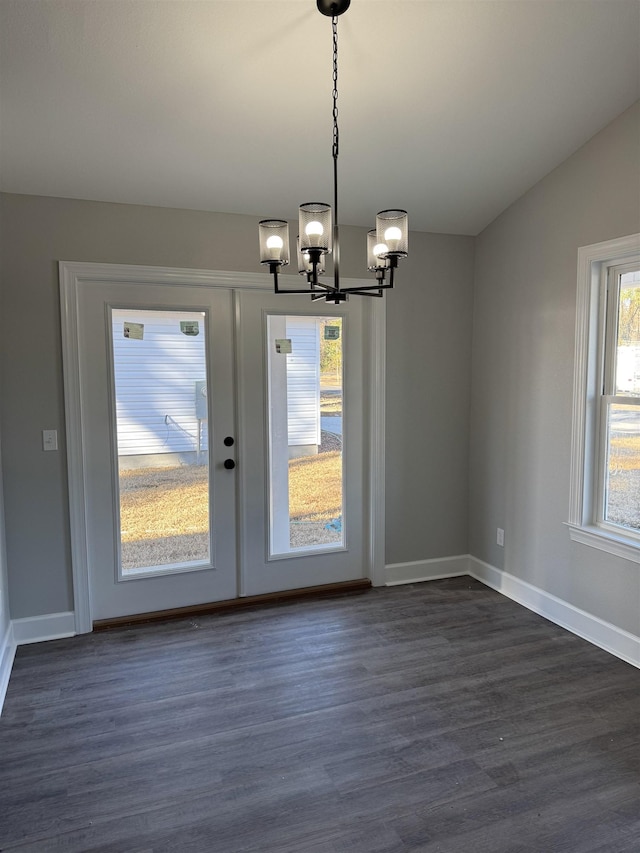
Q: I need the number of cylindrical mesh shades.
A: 5